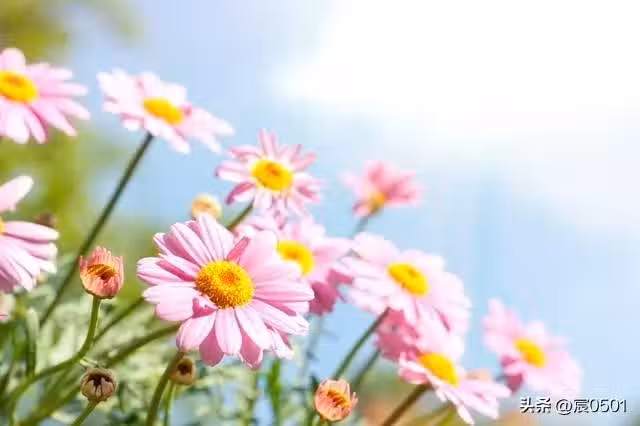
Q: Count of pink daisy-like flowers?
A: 10